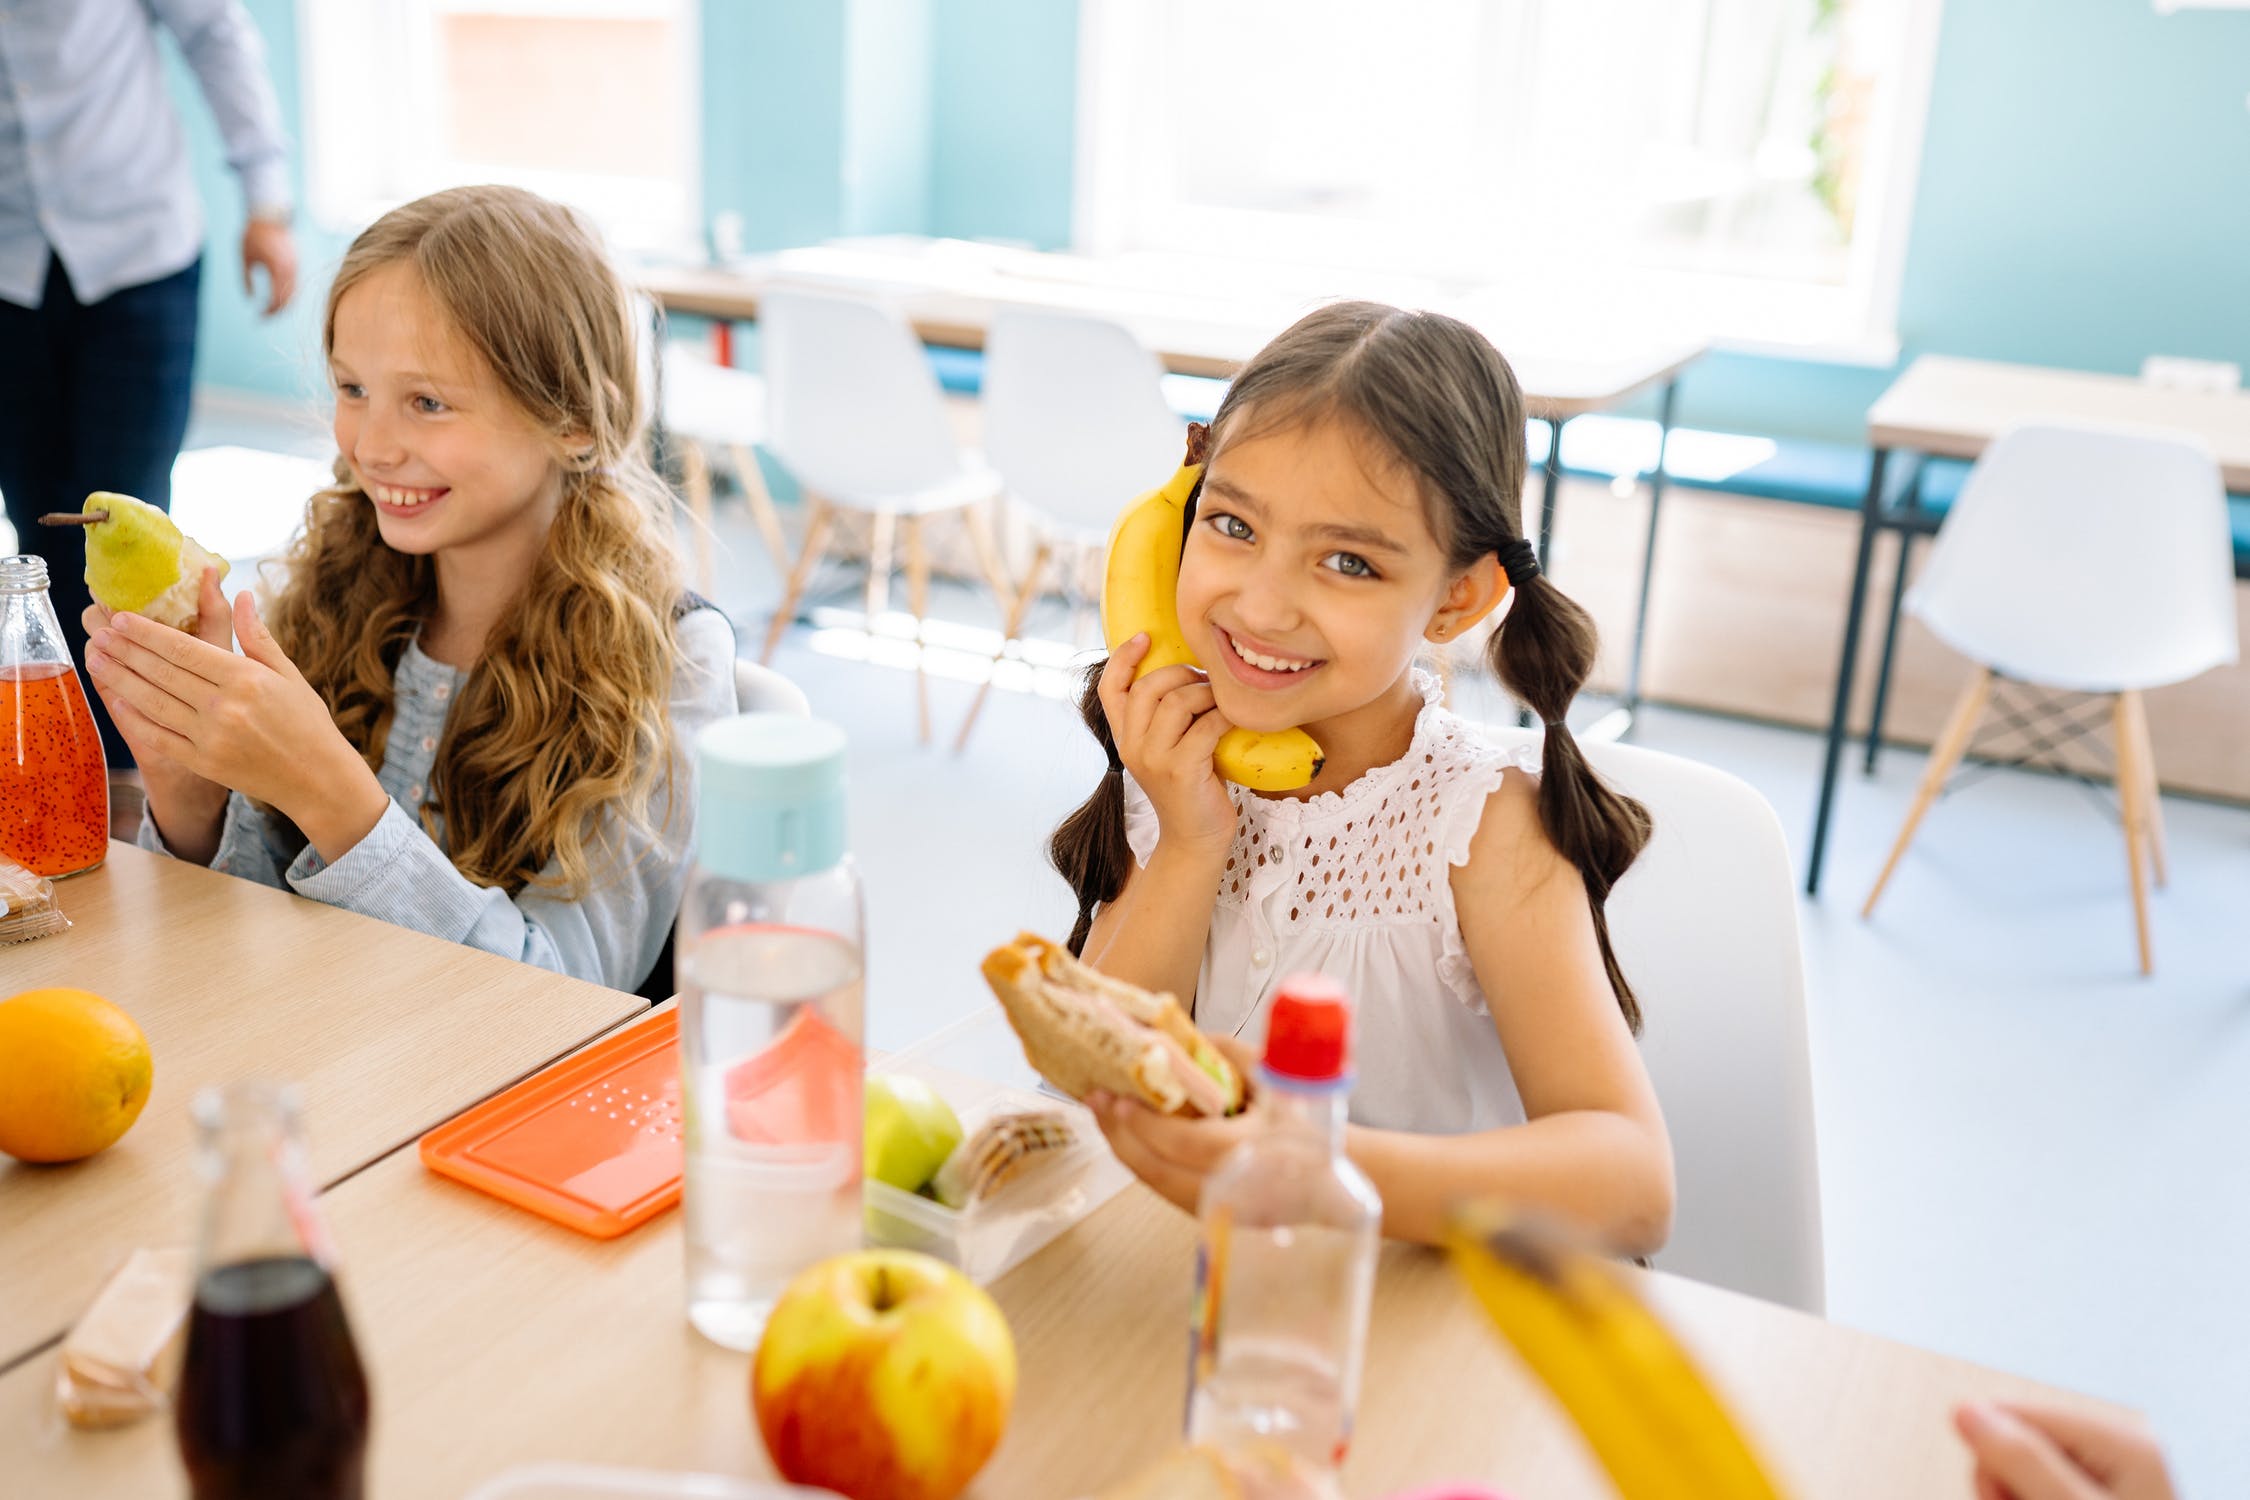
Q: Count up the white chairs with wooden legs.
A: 4